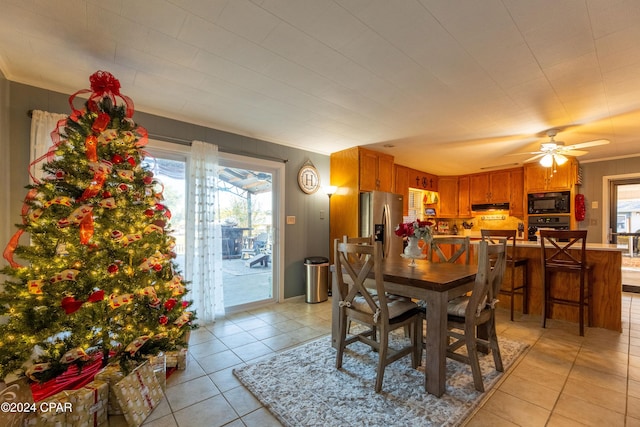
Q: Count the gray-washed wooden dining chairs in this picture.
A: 4